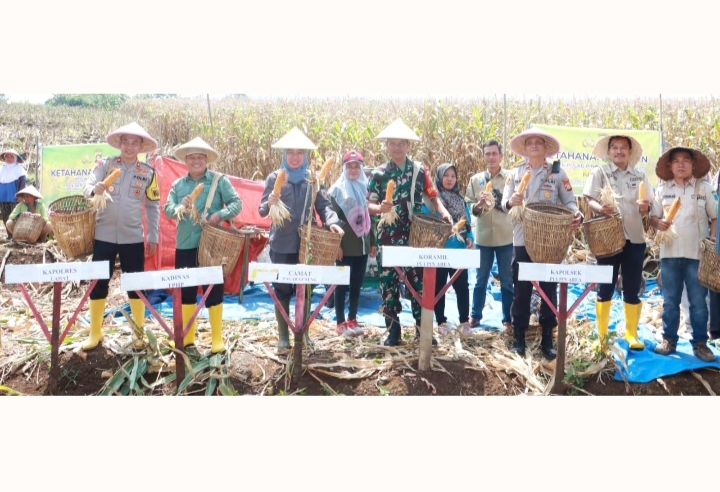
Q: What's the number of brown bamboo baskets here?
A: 8